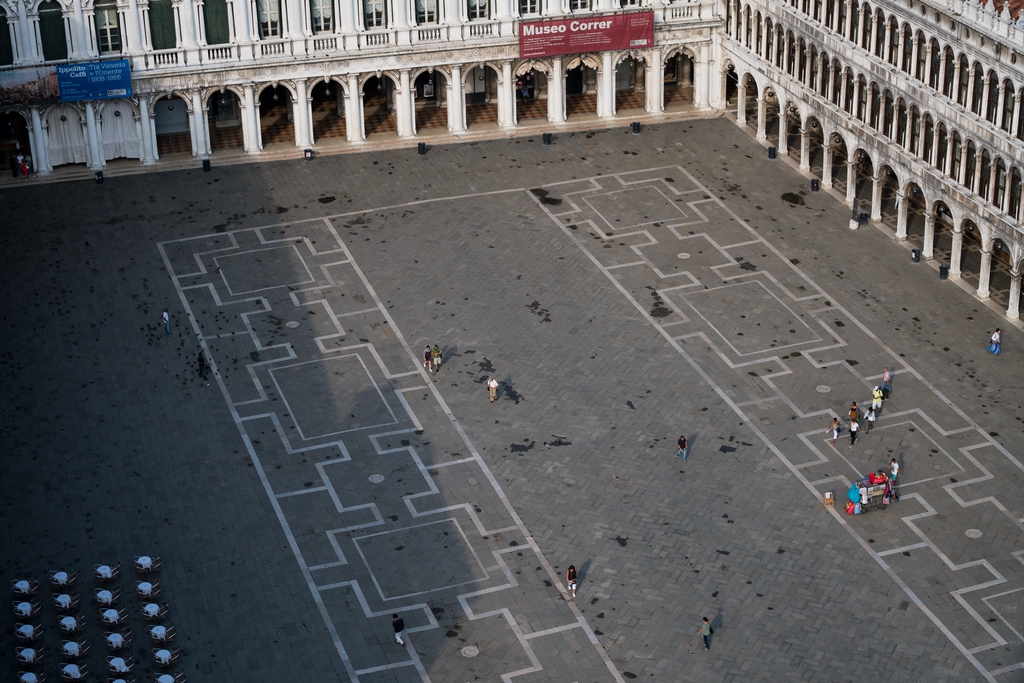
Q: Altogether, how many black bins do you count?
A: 11